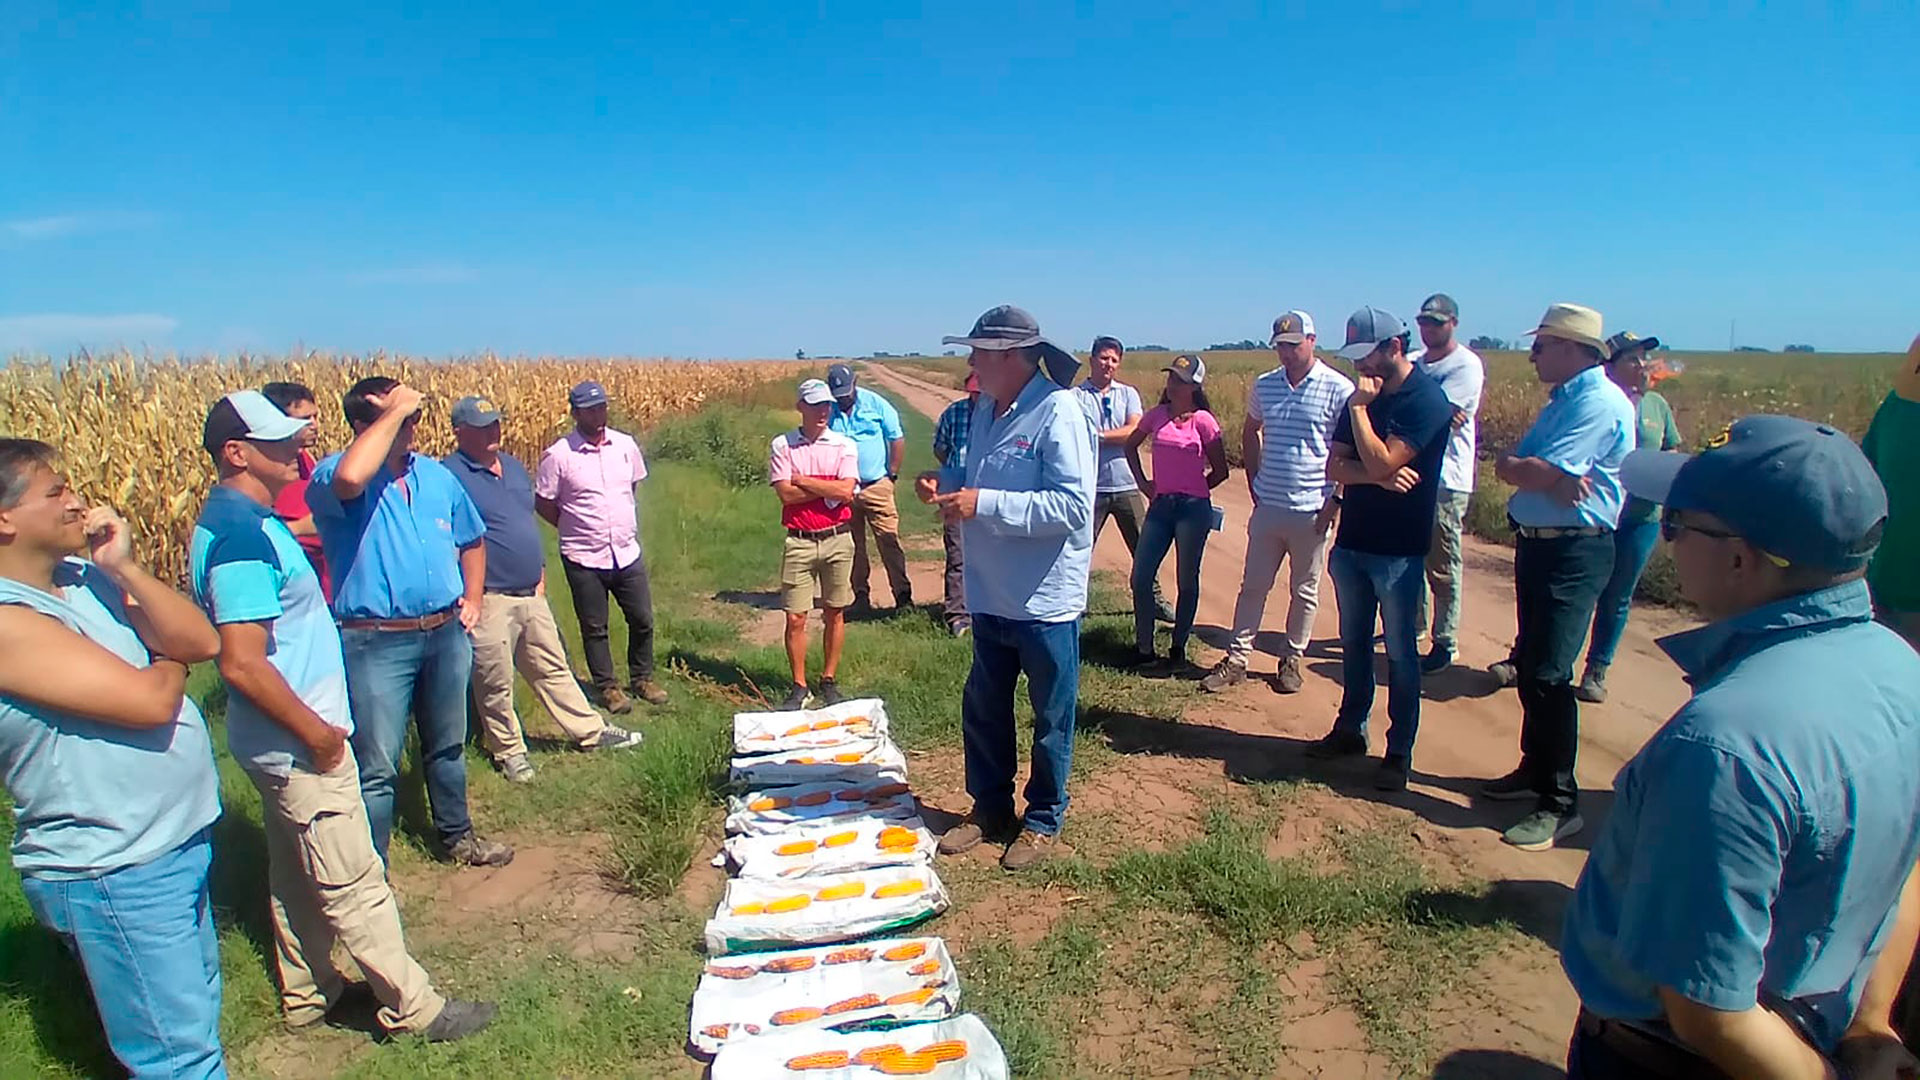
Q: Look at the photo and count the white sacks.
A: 7